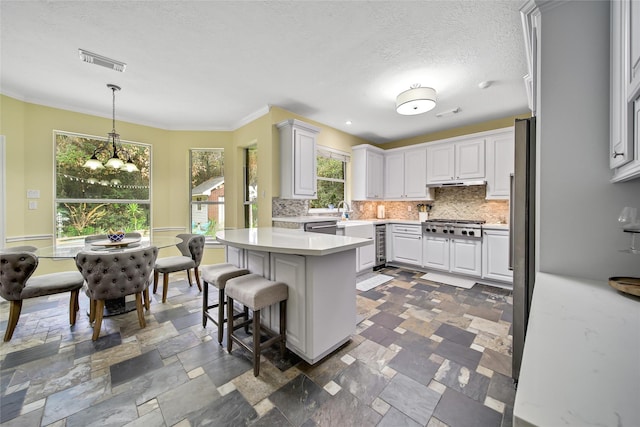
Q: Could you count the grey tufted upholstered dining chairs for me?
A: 4